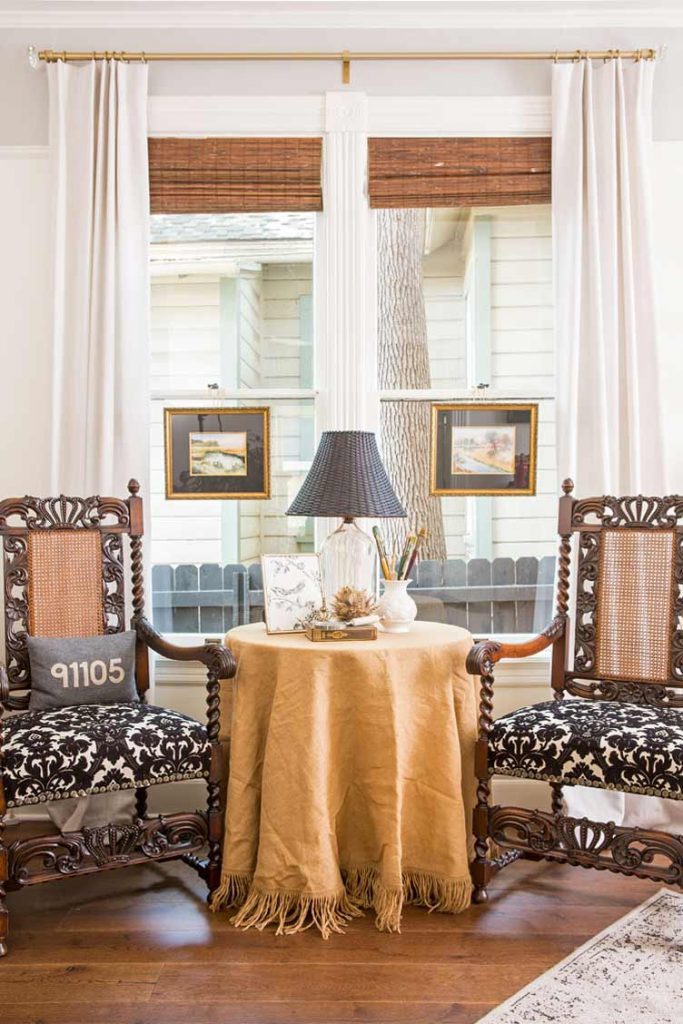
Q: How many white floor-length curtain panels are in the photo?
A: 2